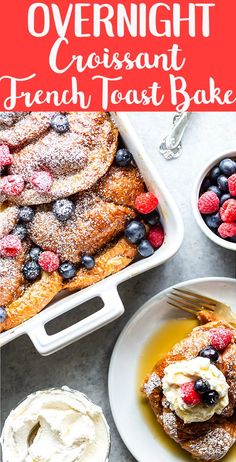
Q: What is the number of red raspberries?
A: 13